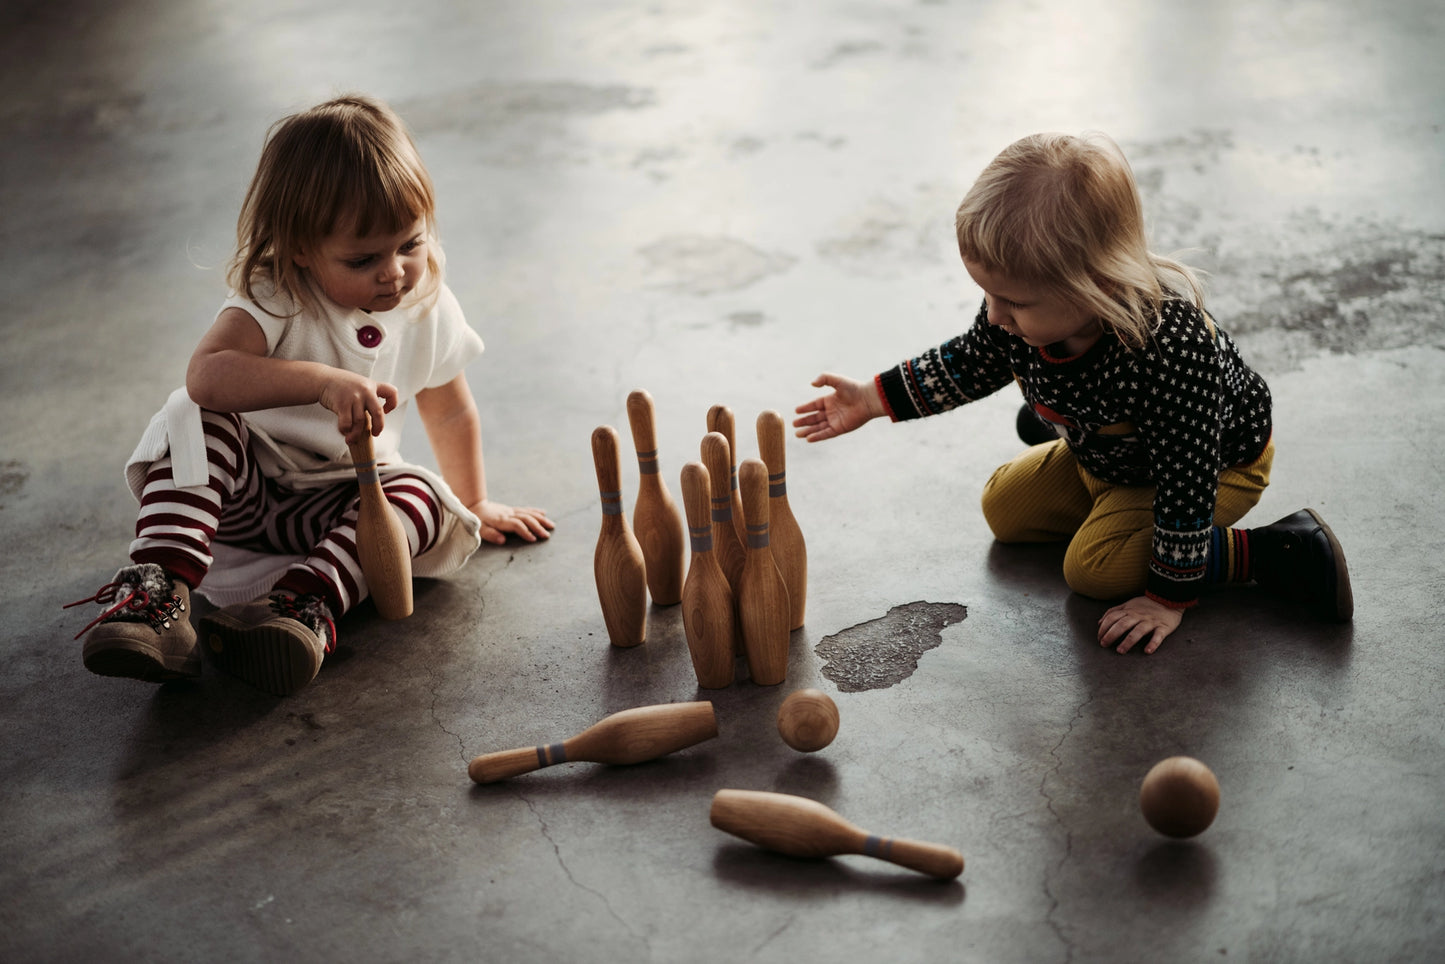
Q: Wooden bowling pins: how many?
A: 10